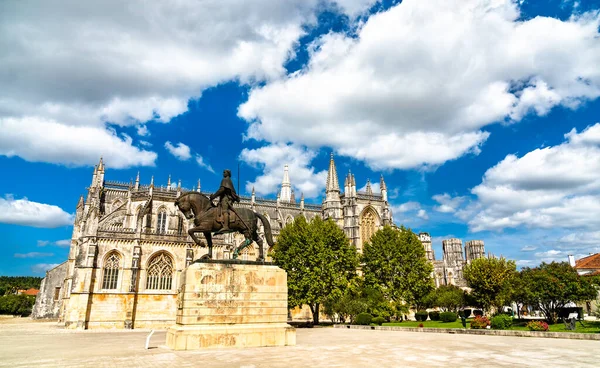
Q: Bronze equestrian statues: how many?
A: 1